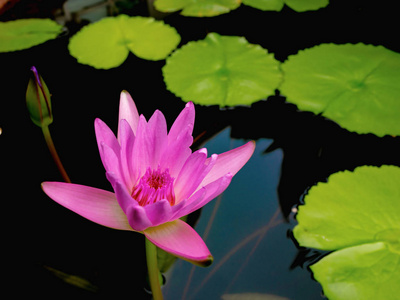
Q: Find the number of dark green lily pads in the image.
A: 0